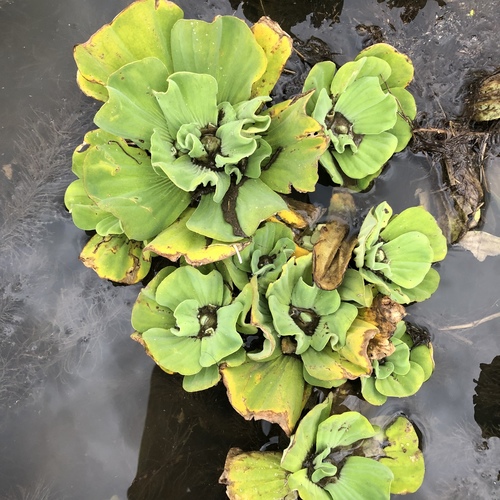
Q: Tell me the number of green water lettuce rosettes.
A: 8